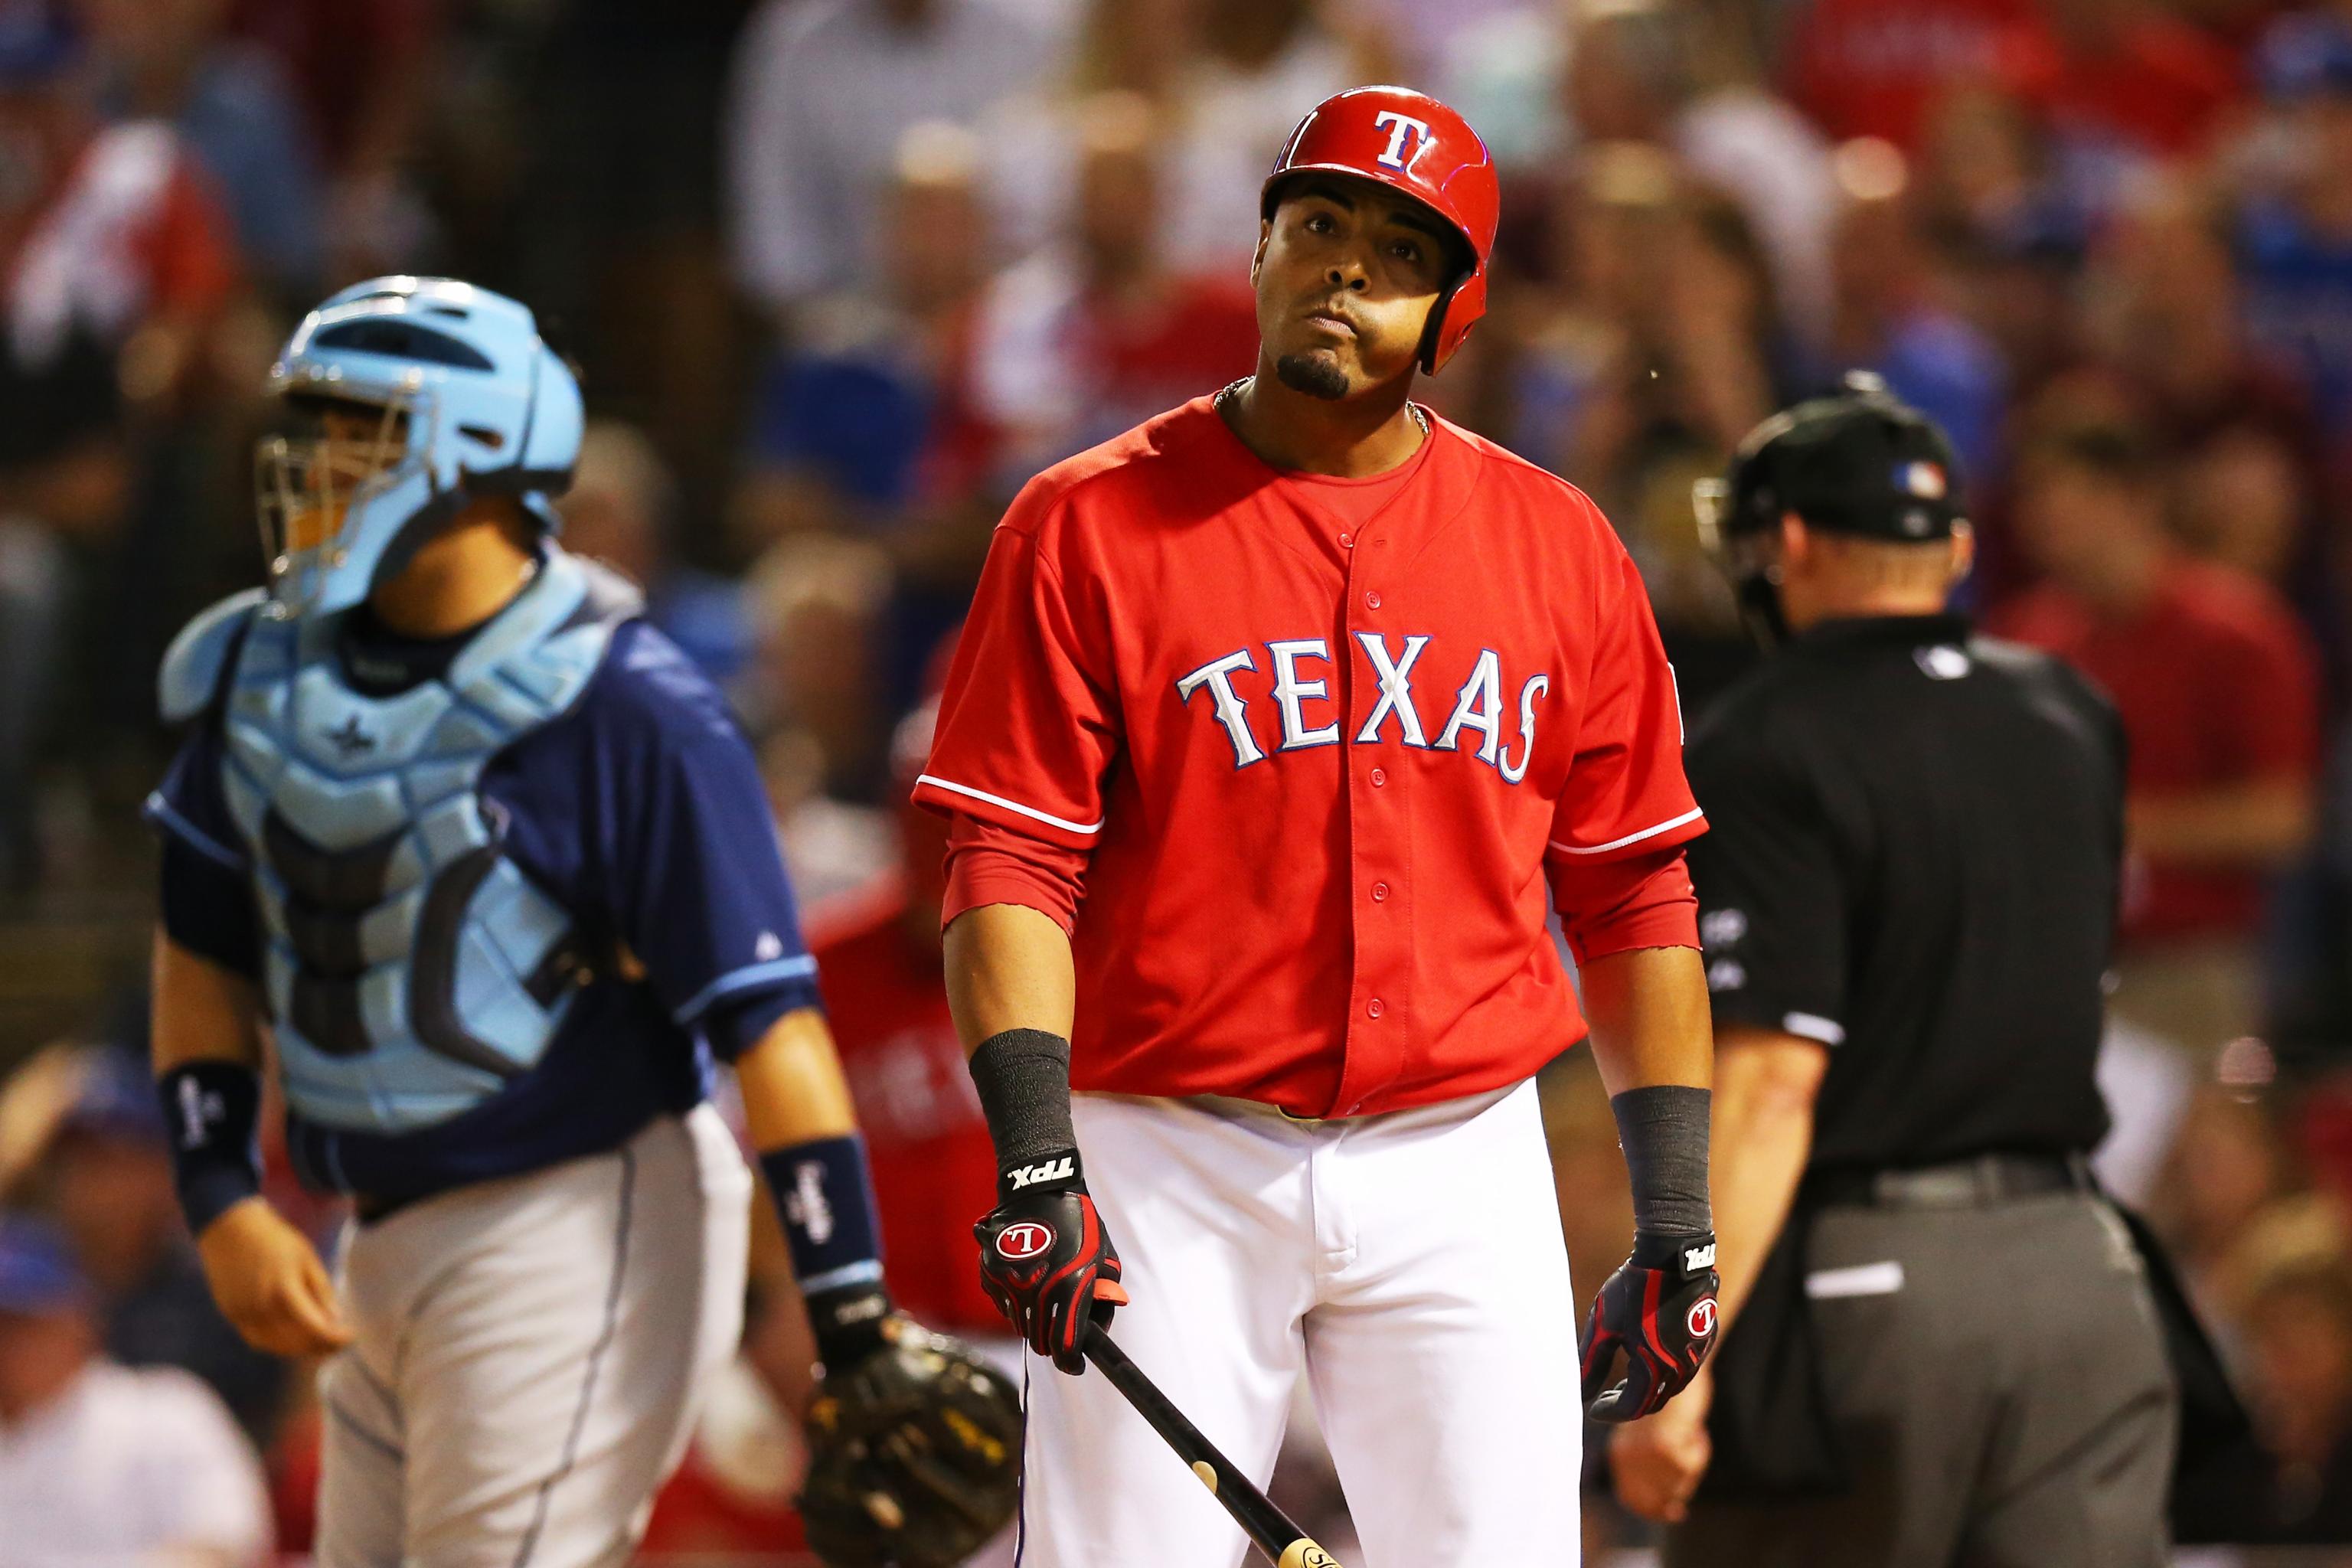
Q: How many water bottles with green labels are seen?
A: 0